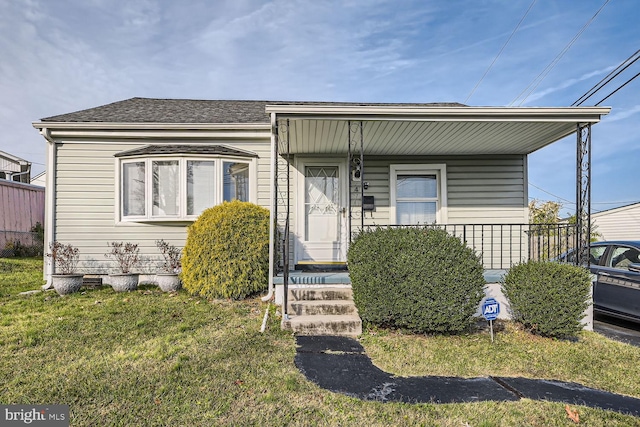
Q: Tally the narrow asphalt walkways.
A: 1